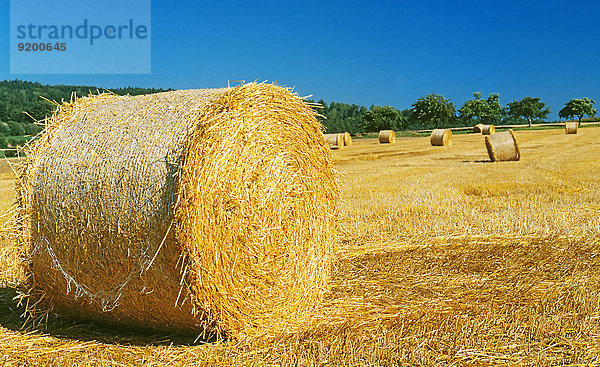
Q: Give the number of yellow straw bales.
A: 9